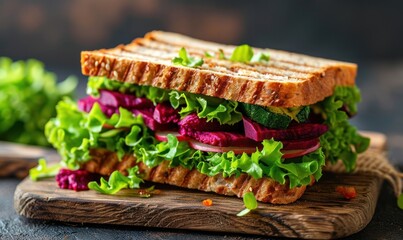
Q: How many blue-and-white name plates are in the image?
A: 0